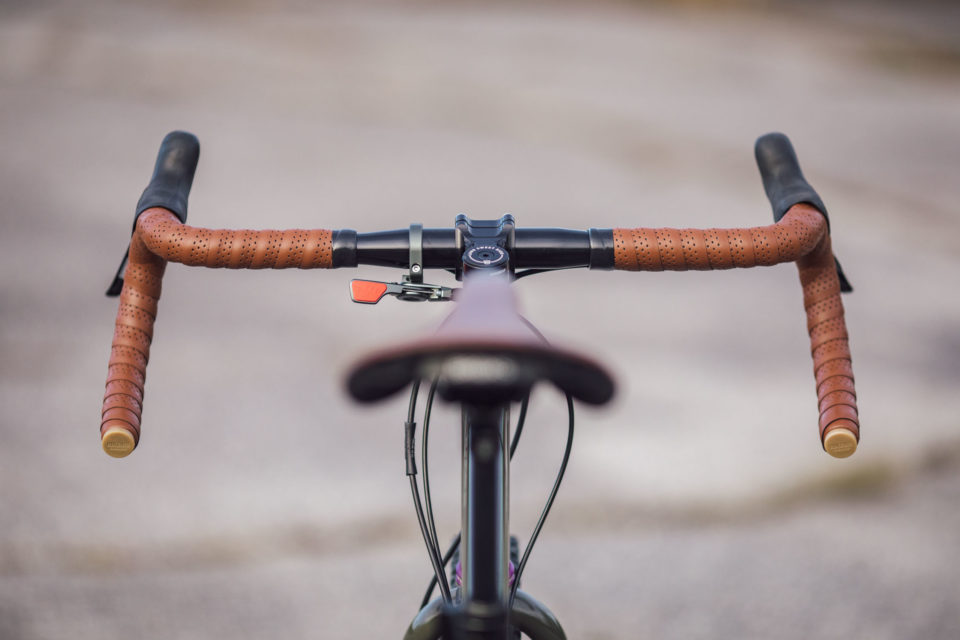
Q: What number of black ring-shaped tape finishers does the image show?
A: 2